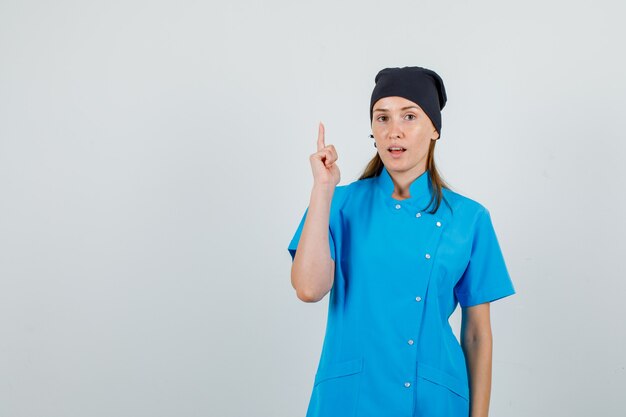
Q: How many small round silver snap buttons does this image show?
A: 7